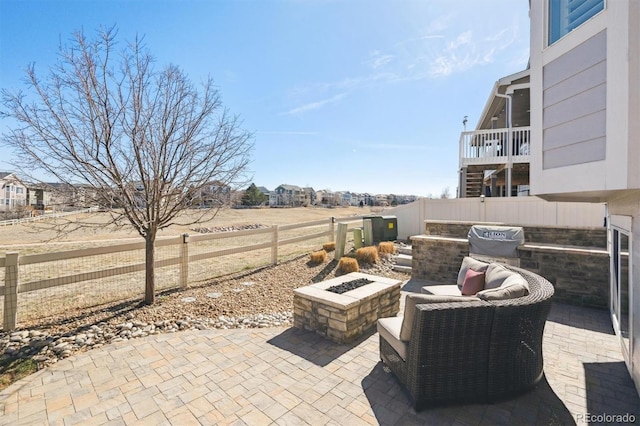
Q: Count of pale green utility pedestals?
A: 3